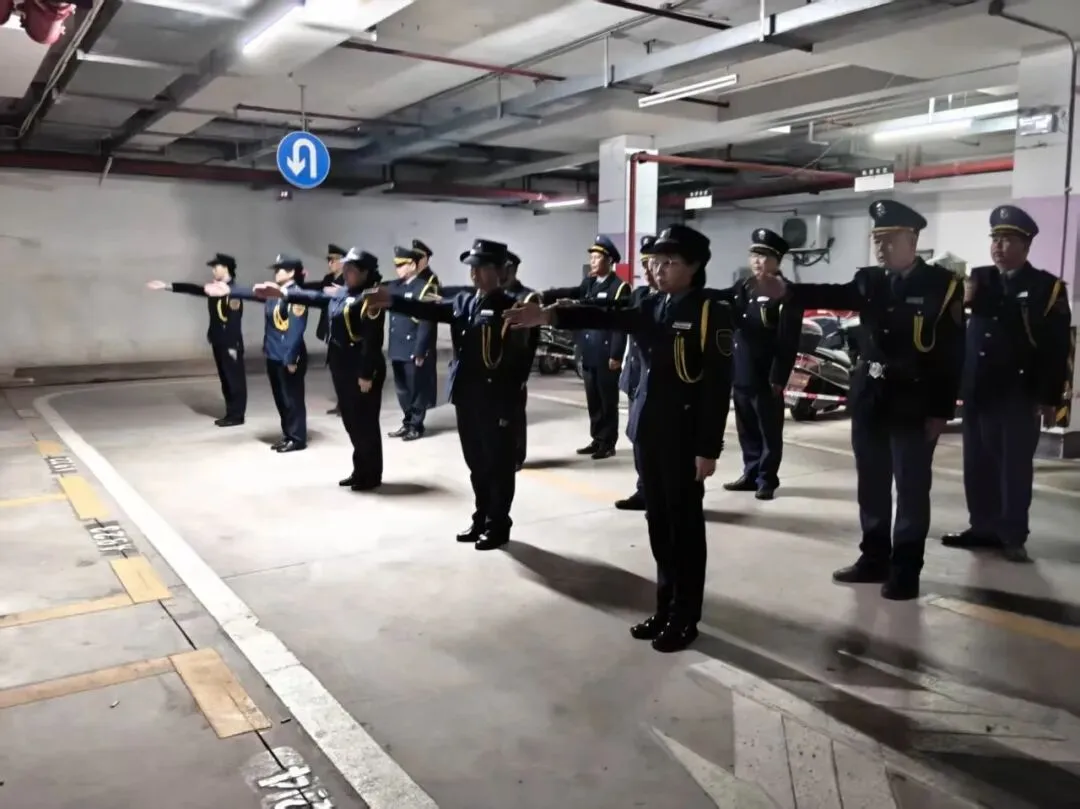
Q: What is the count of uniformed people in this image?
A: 14